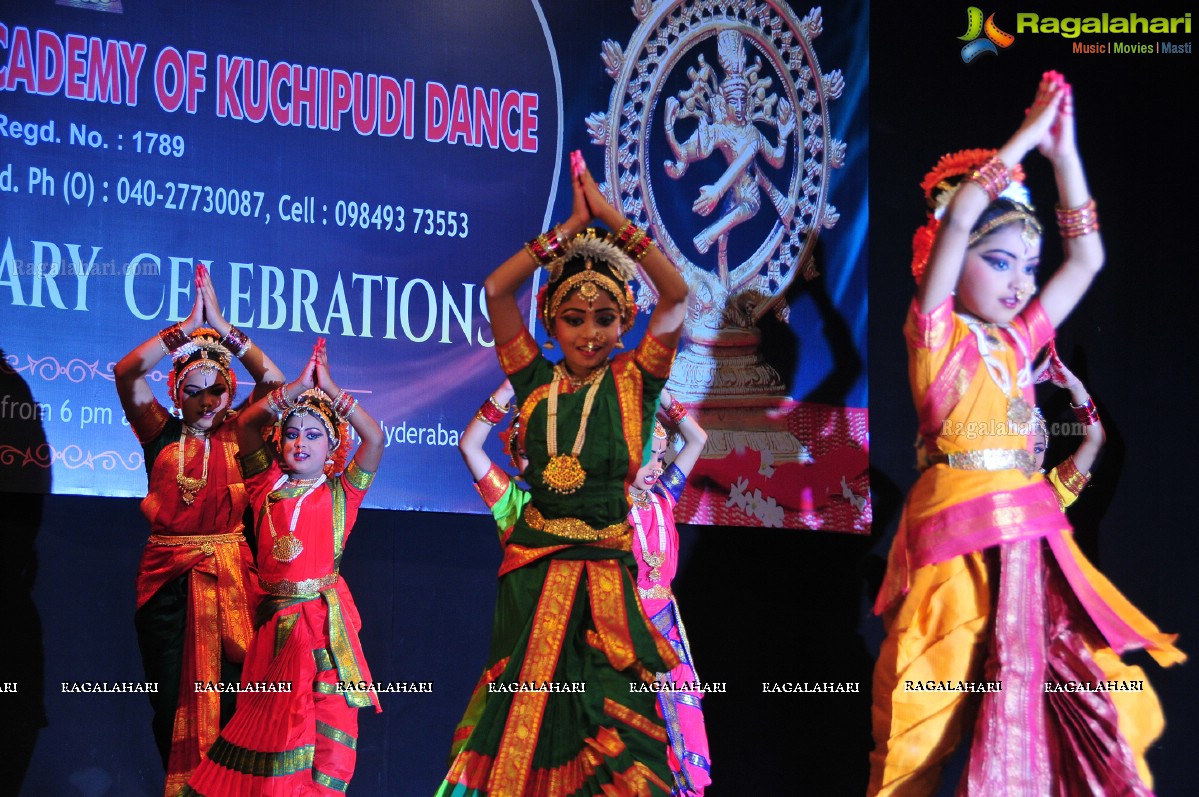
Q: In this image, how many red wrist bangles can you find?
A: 11